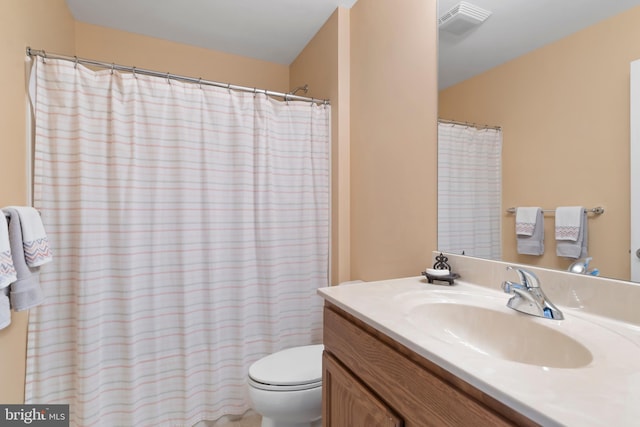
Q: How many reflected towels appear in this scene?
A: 4